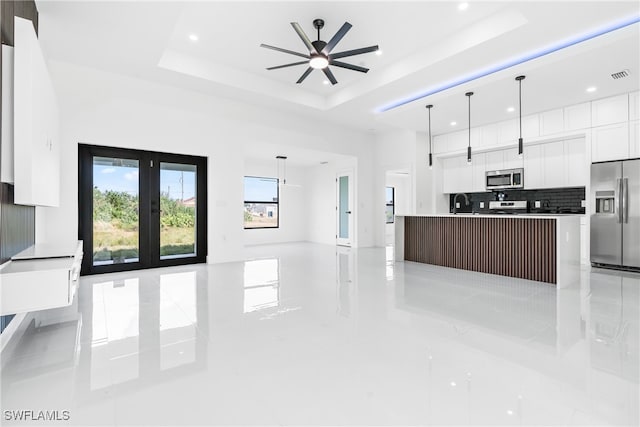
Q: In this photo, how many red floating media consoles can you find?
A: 0